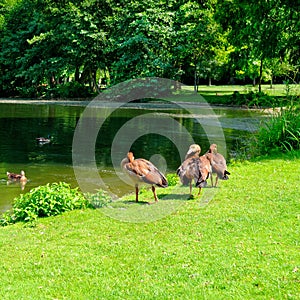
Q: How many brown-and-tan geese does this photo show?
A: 3